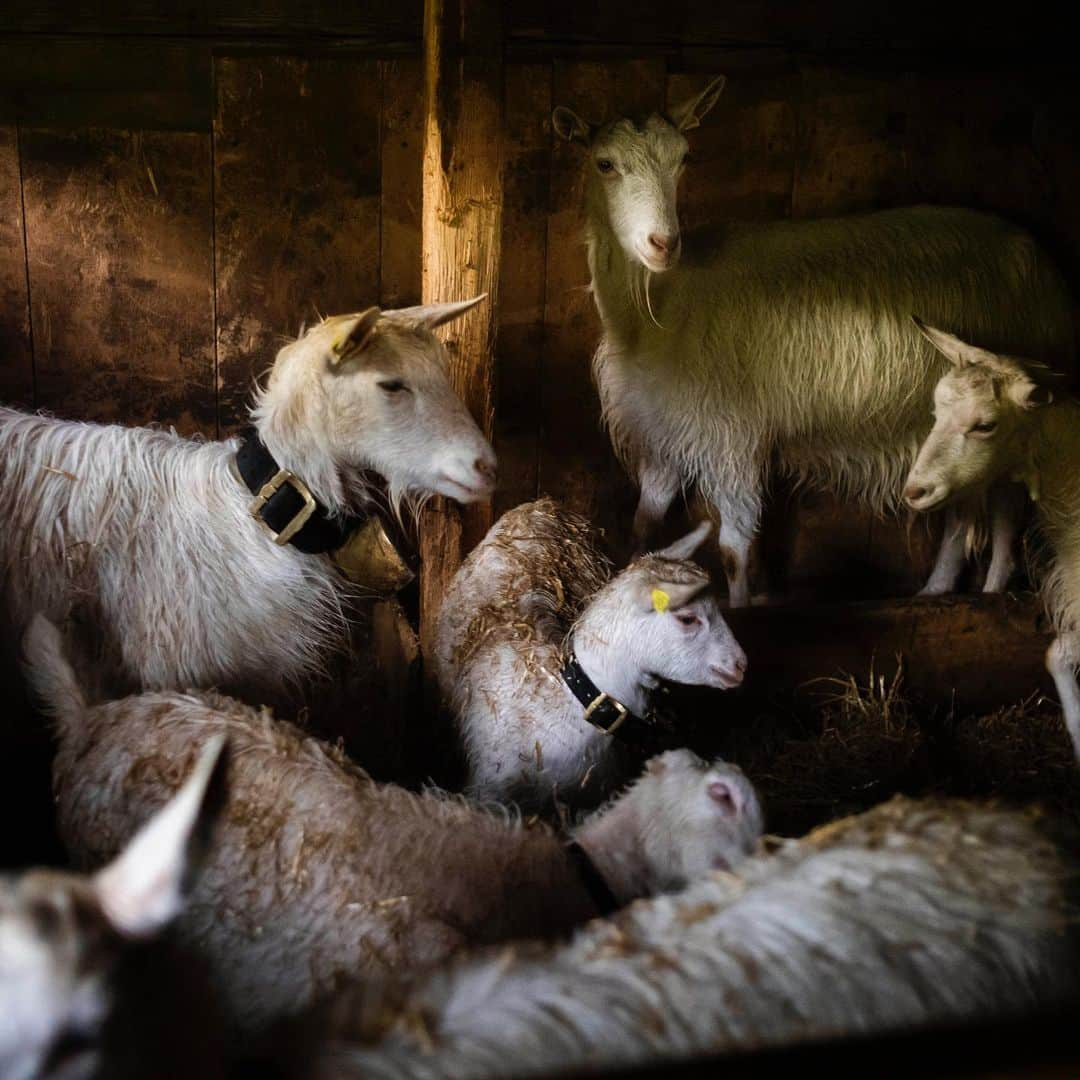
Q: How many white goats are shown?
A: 7